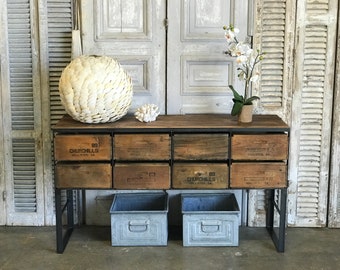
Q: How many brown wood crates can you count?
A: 8